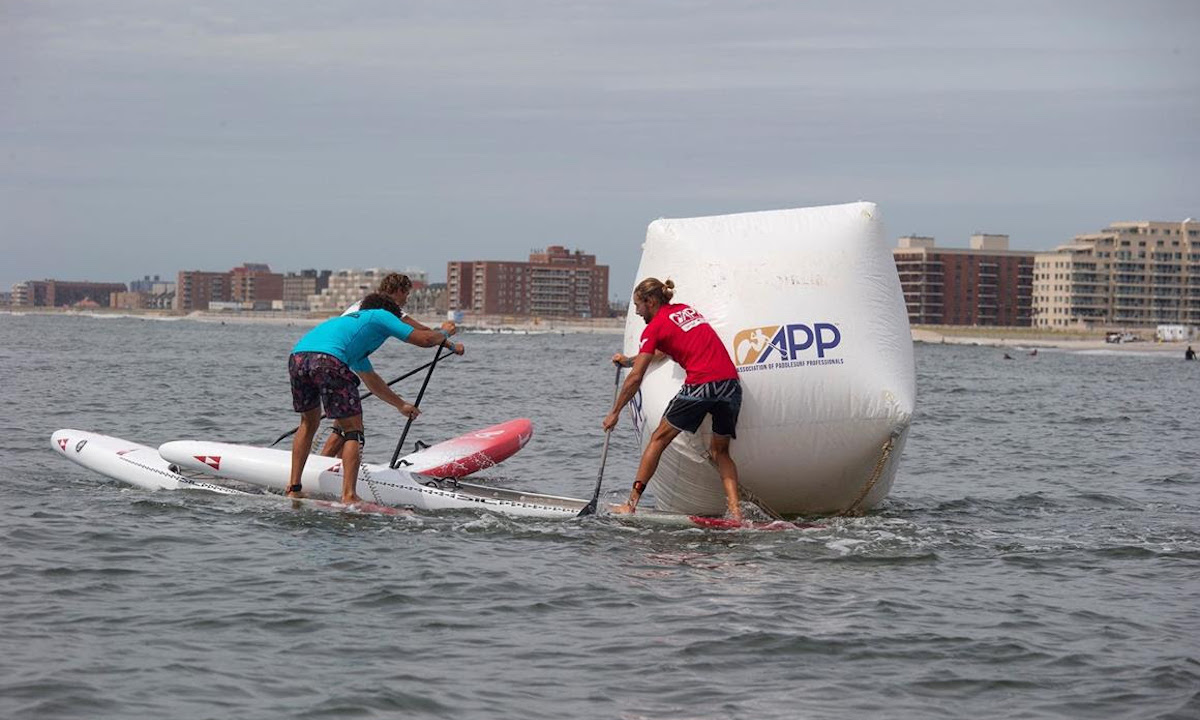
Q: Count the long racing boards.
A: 3